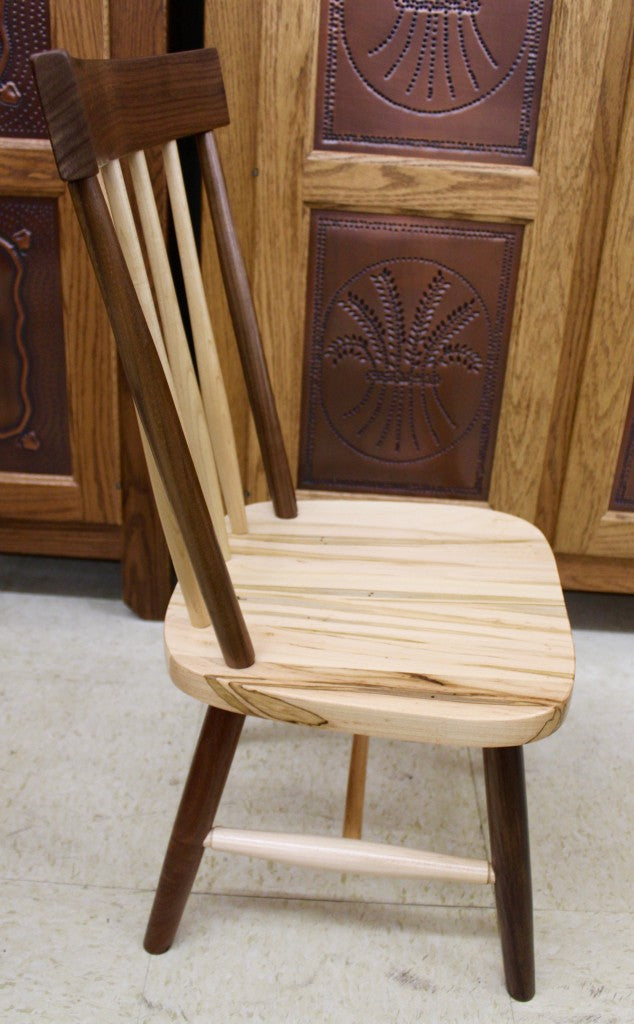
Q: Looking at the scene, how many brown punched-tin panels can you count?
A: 5